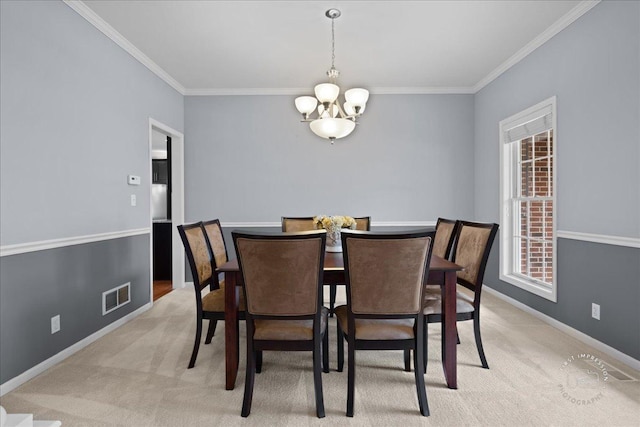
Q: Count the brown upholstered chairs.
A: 8